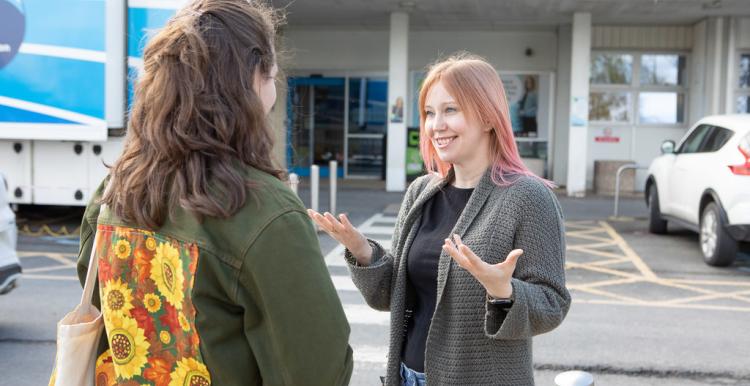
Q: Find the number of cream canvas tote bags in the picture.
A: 1